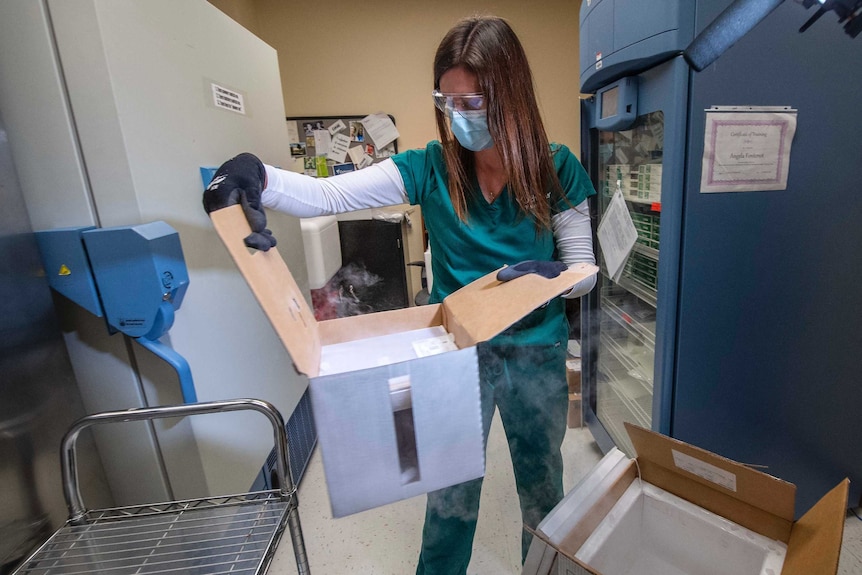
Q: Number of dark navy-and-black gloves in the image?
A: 2